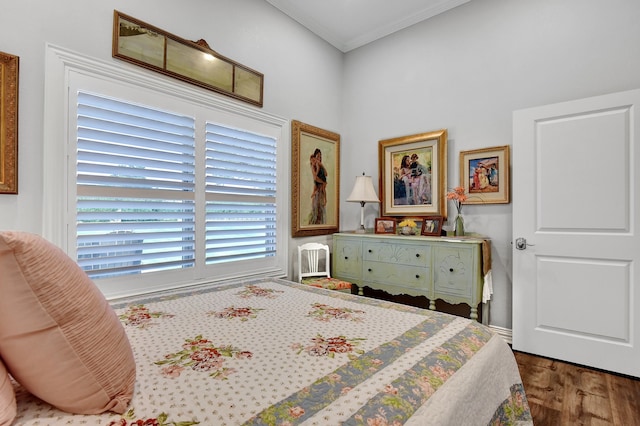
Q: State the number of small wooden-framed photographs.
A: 2